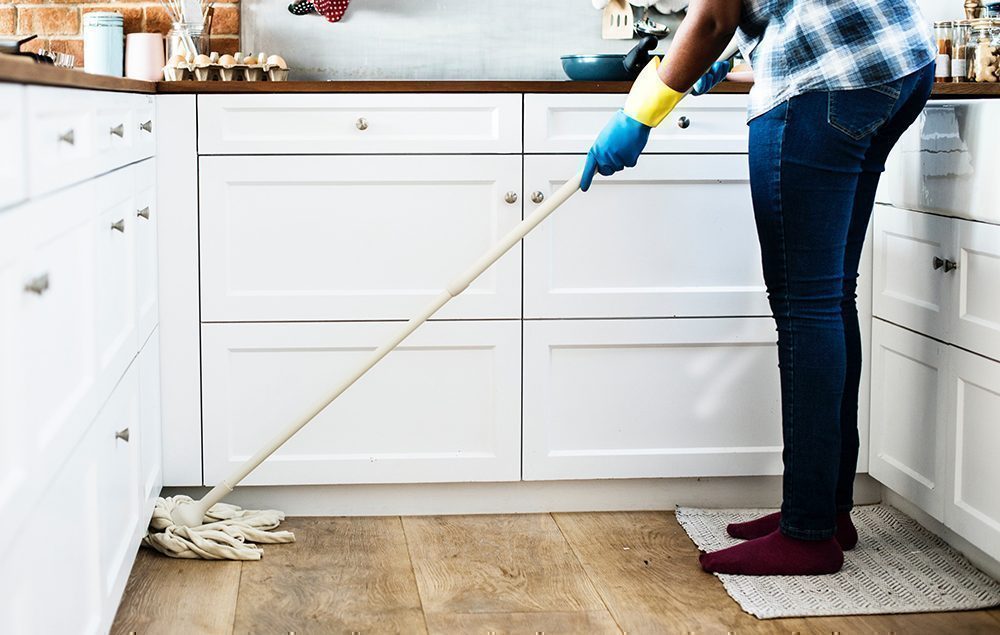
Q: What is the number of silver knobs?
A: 13